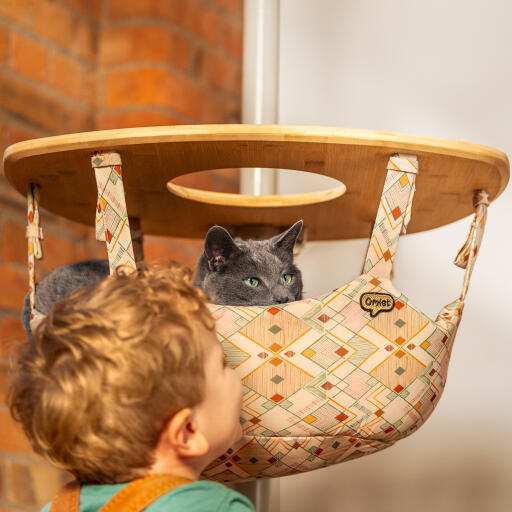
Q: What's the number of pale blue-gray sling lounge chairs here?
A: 0